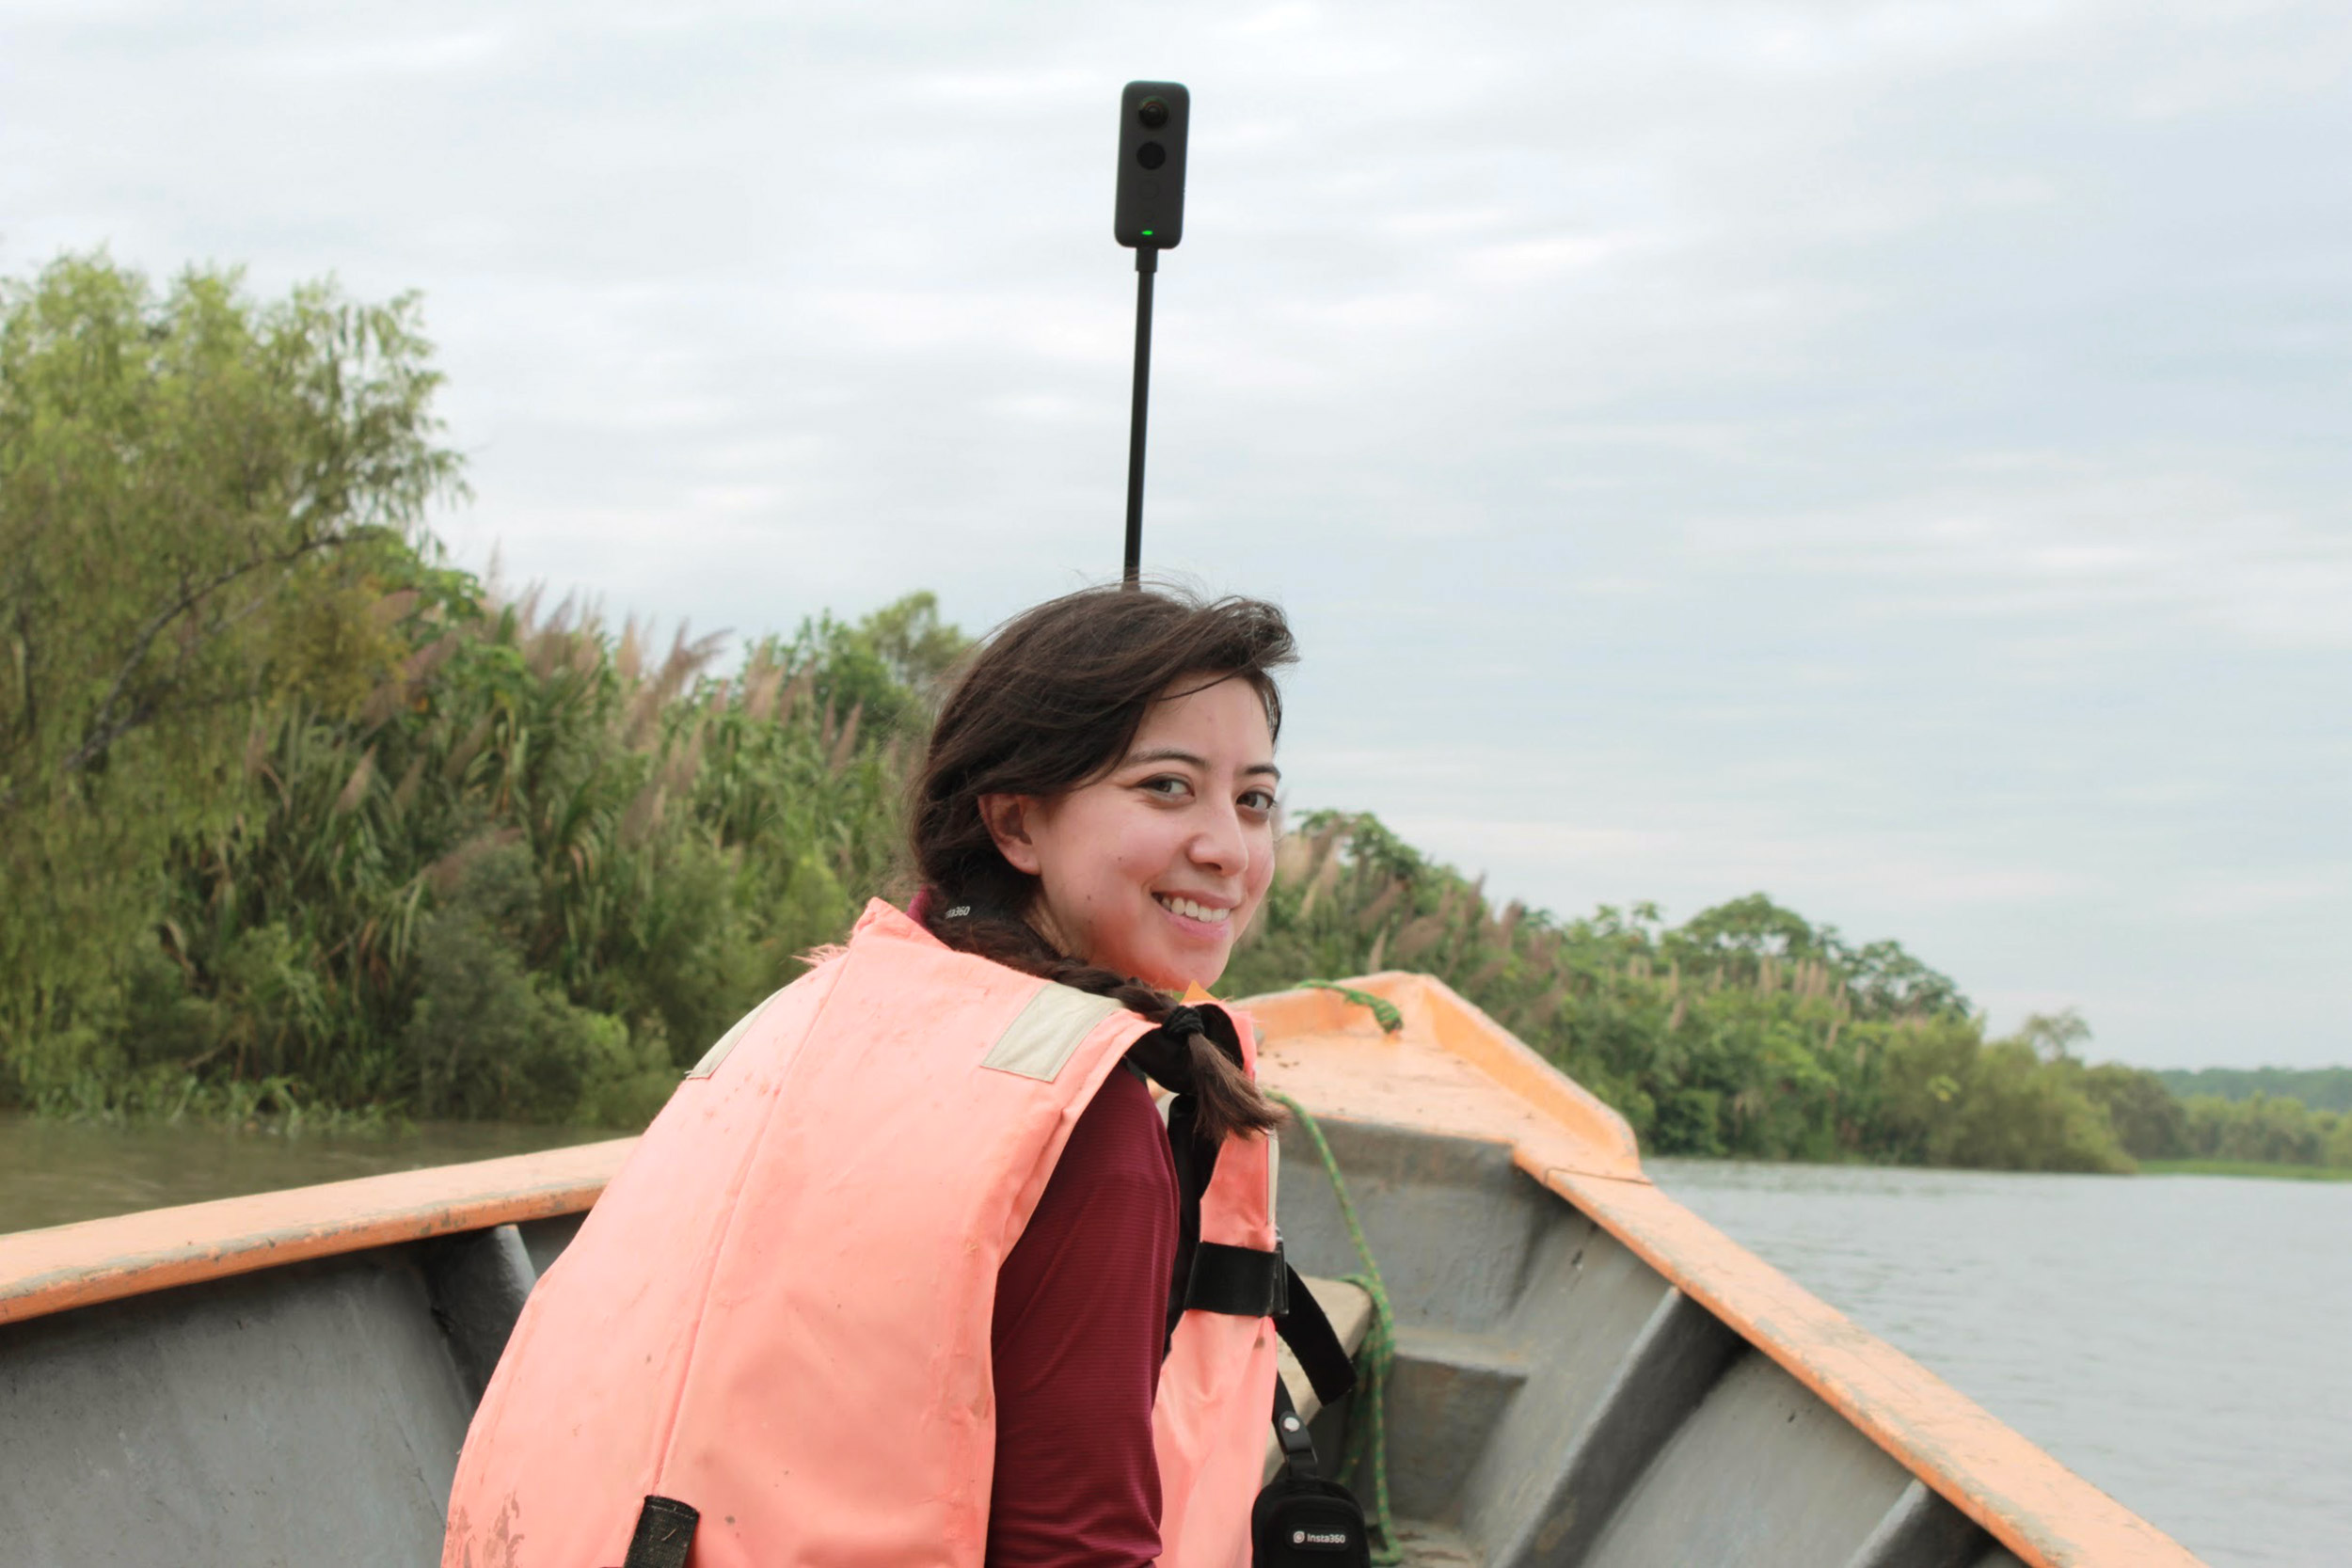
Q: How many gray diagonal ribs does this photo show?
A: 3